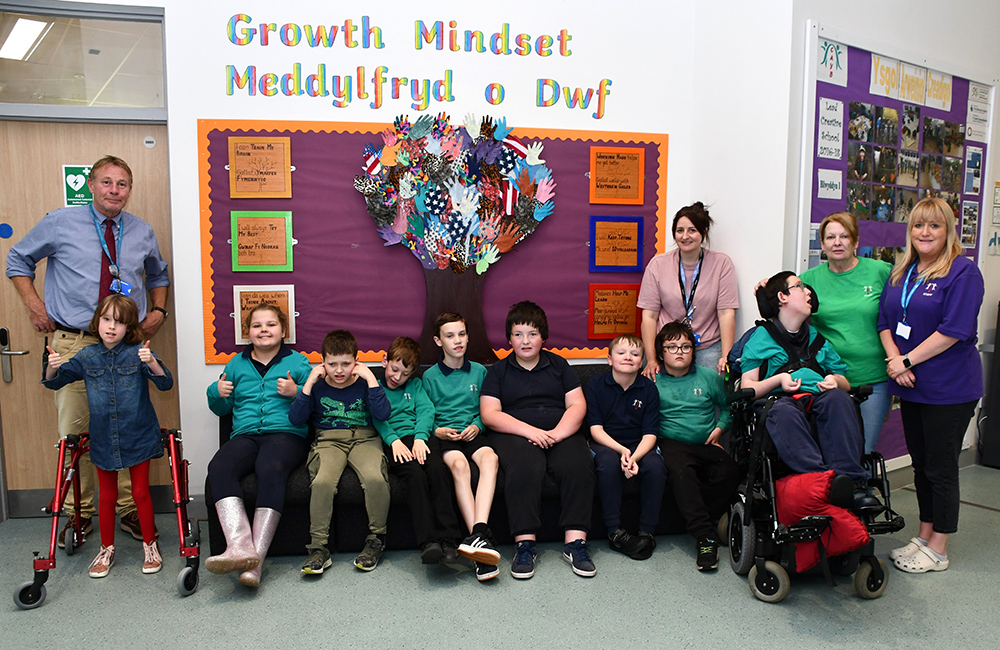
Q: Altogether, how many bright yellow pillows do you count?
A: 0